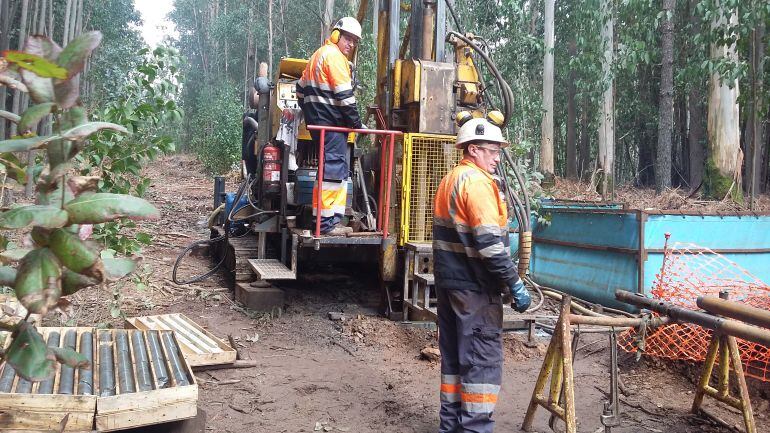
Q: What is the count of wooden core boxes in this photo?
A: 3